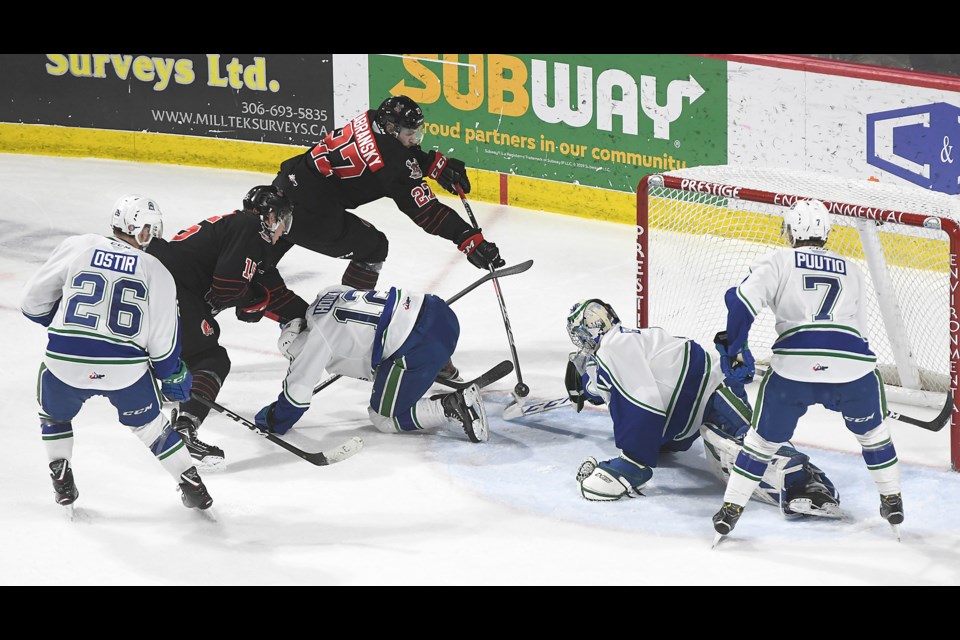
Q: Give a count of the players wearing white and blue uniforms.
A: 4